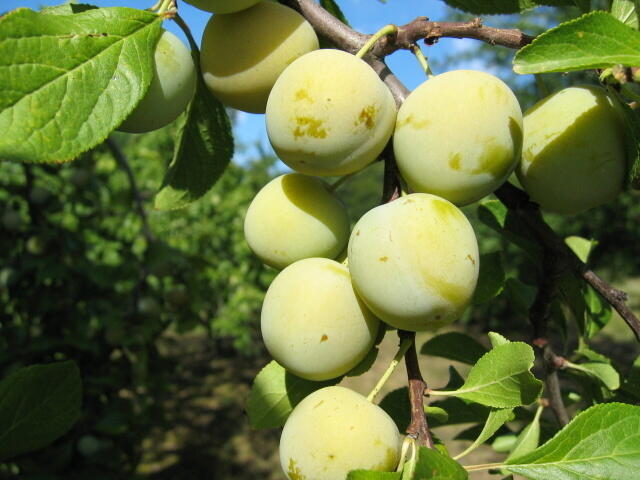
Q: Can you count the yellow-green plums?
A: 10